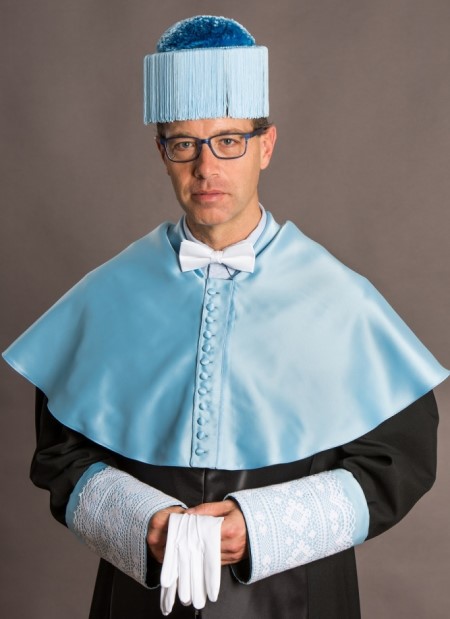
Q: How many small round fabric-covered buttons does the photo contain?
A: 12